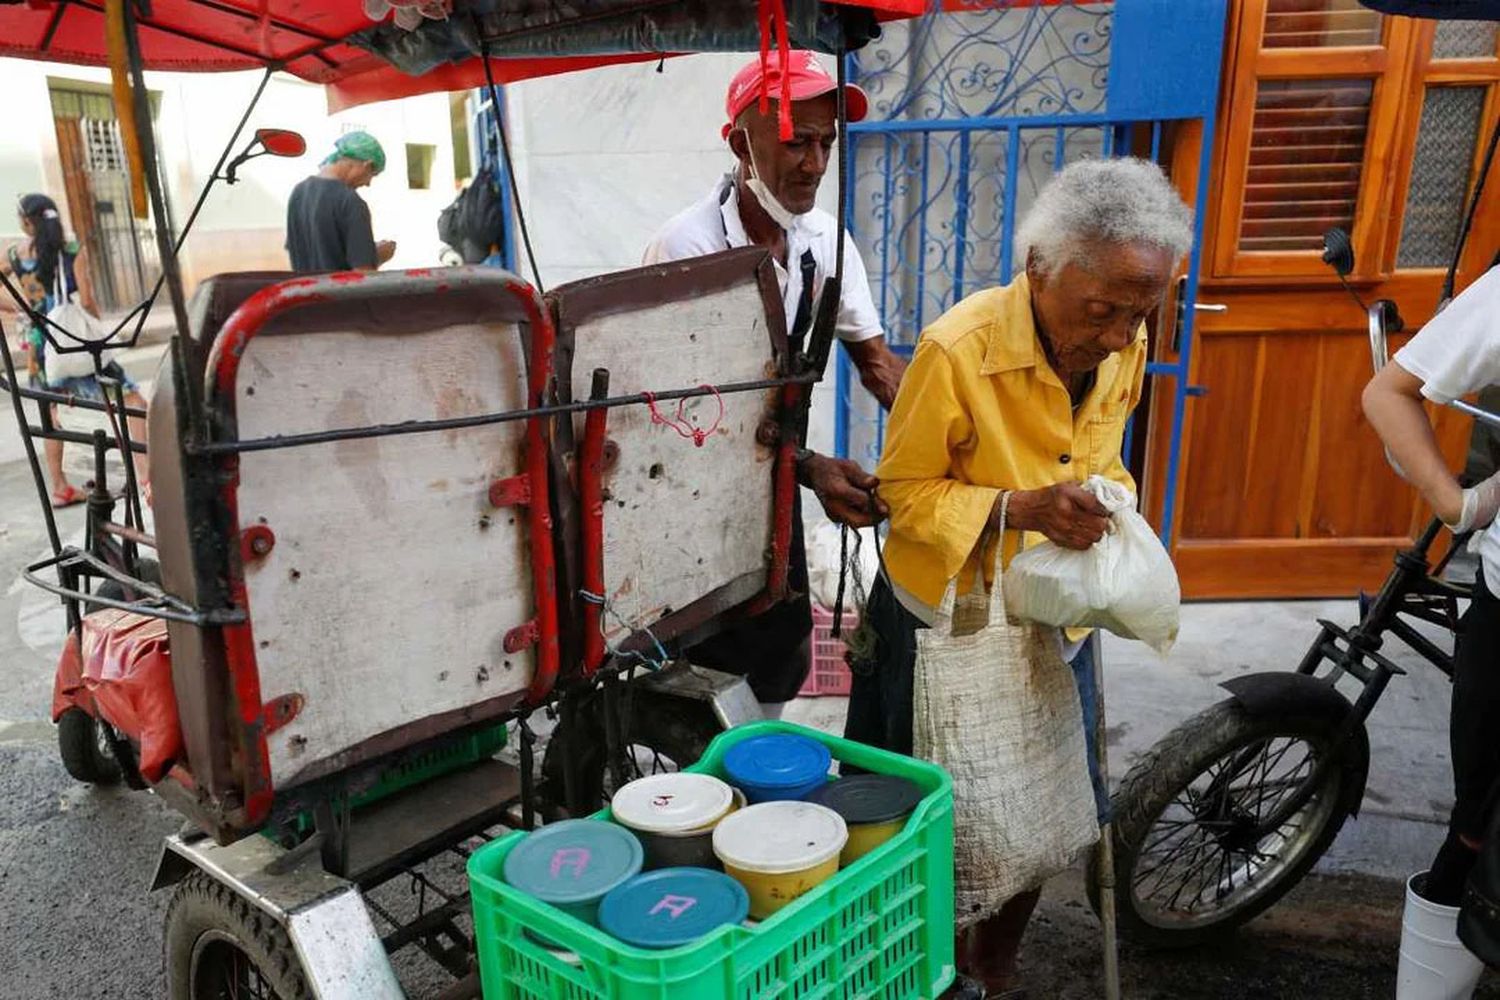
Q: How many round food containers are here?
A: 6